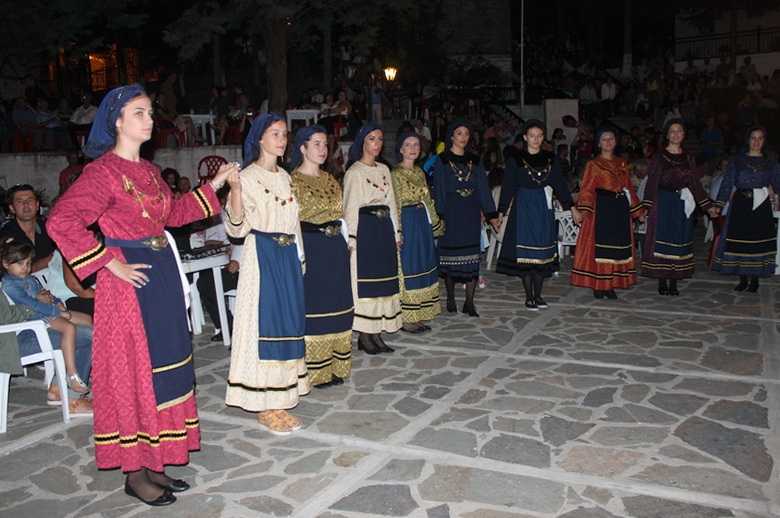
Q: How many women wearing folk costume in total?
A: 10